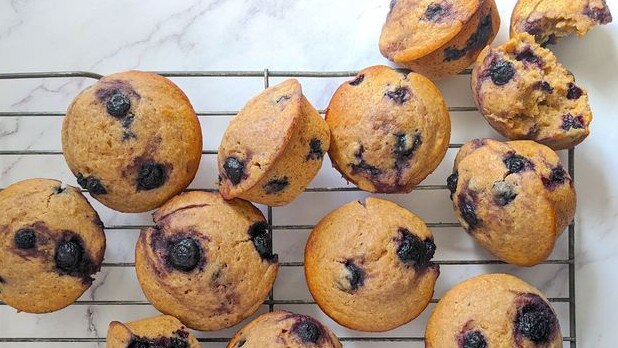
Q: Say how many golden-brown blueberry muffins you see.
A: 12